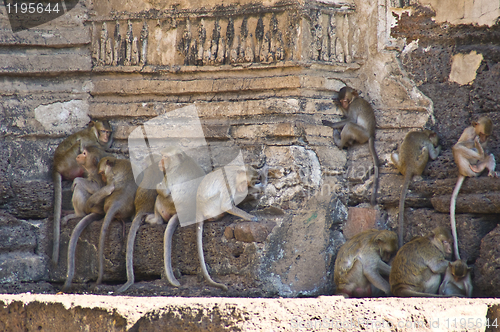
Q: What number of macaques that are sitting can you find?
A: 12